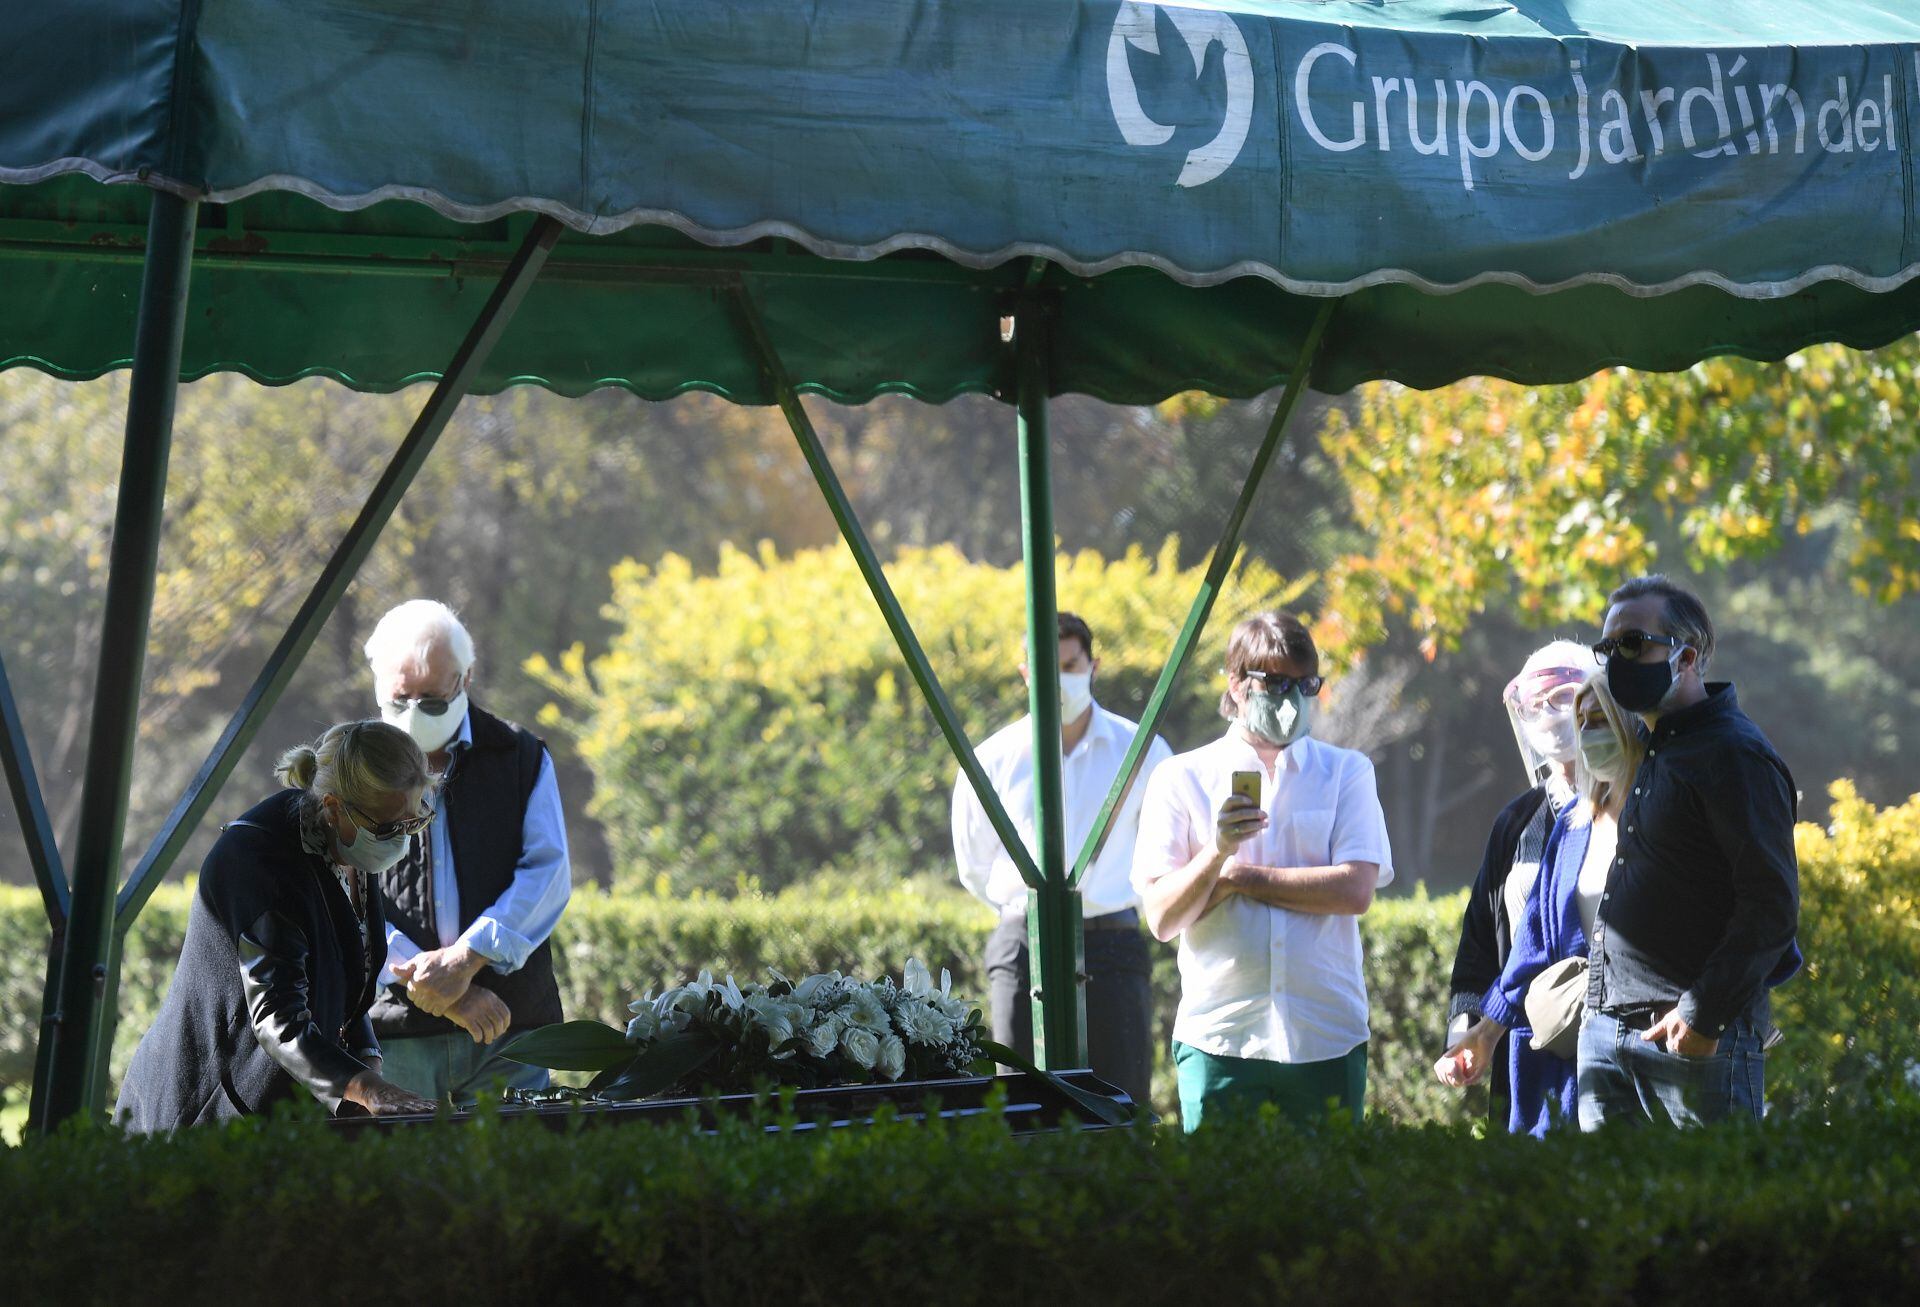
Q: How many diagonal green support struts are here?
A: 4